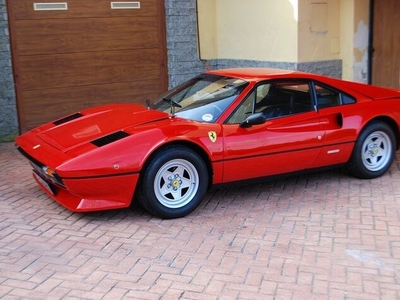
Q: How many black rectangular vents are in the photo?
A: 2